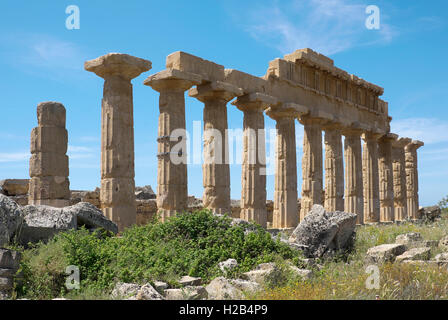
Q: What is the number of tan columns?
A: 13